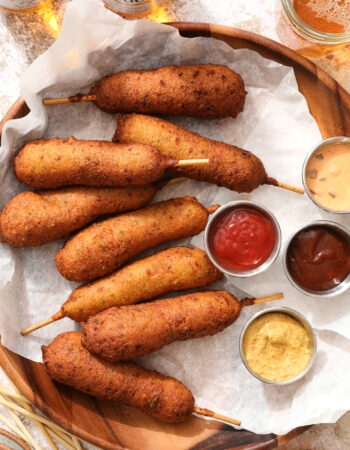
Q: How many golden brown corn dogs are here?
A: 8